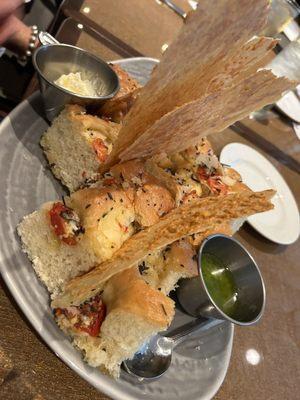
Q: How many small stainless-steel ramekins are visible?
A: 2